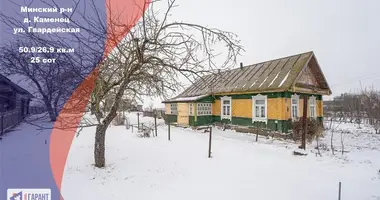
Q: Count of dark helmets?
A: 0